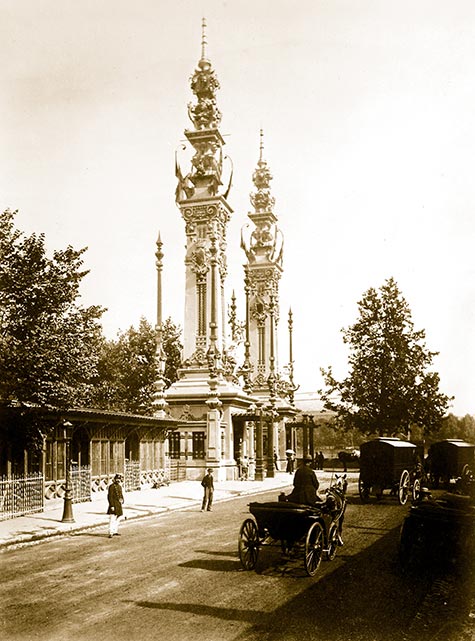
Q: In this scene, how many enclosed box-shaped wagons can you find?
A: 2